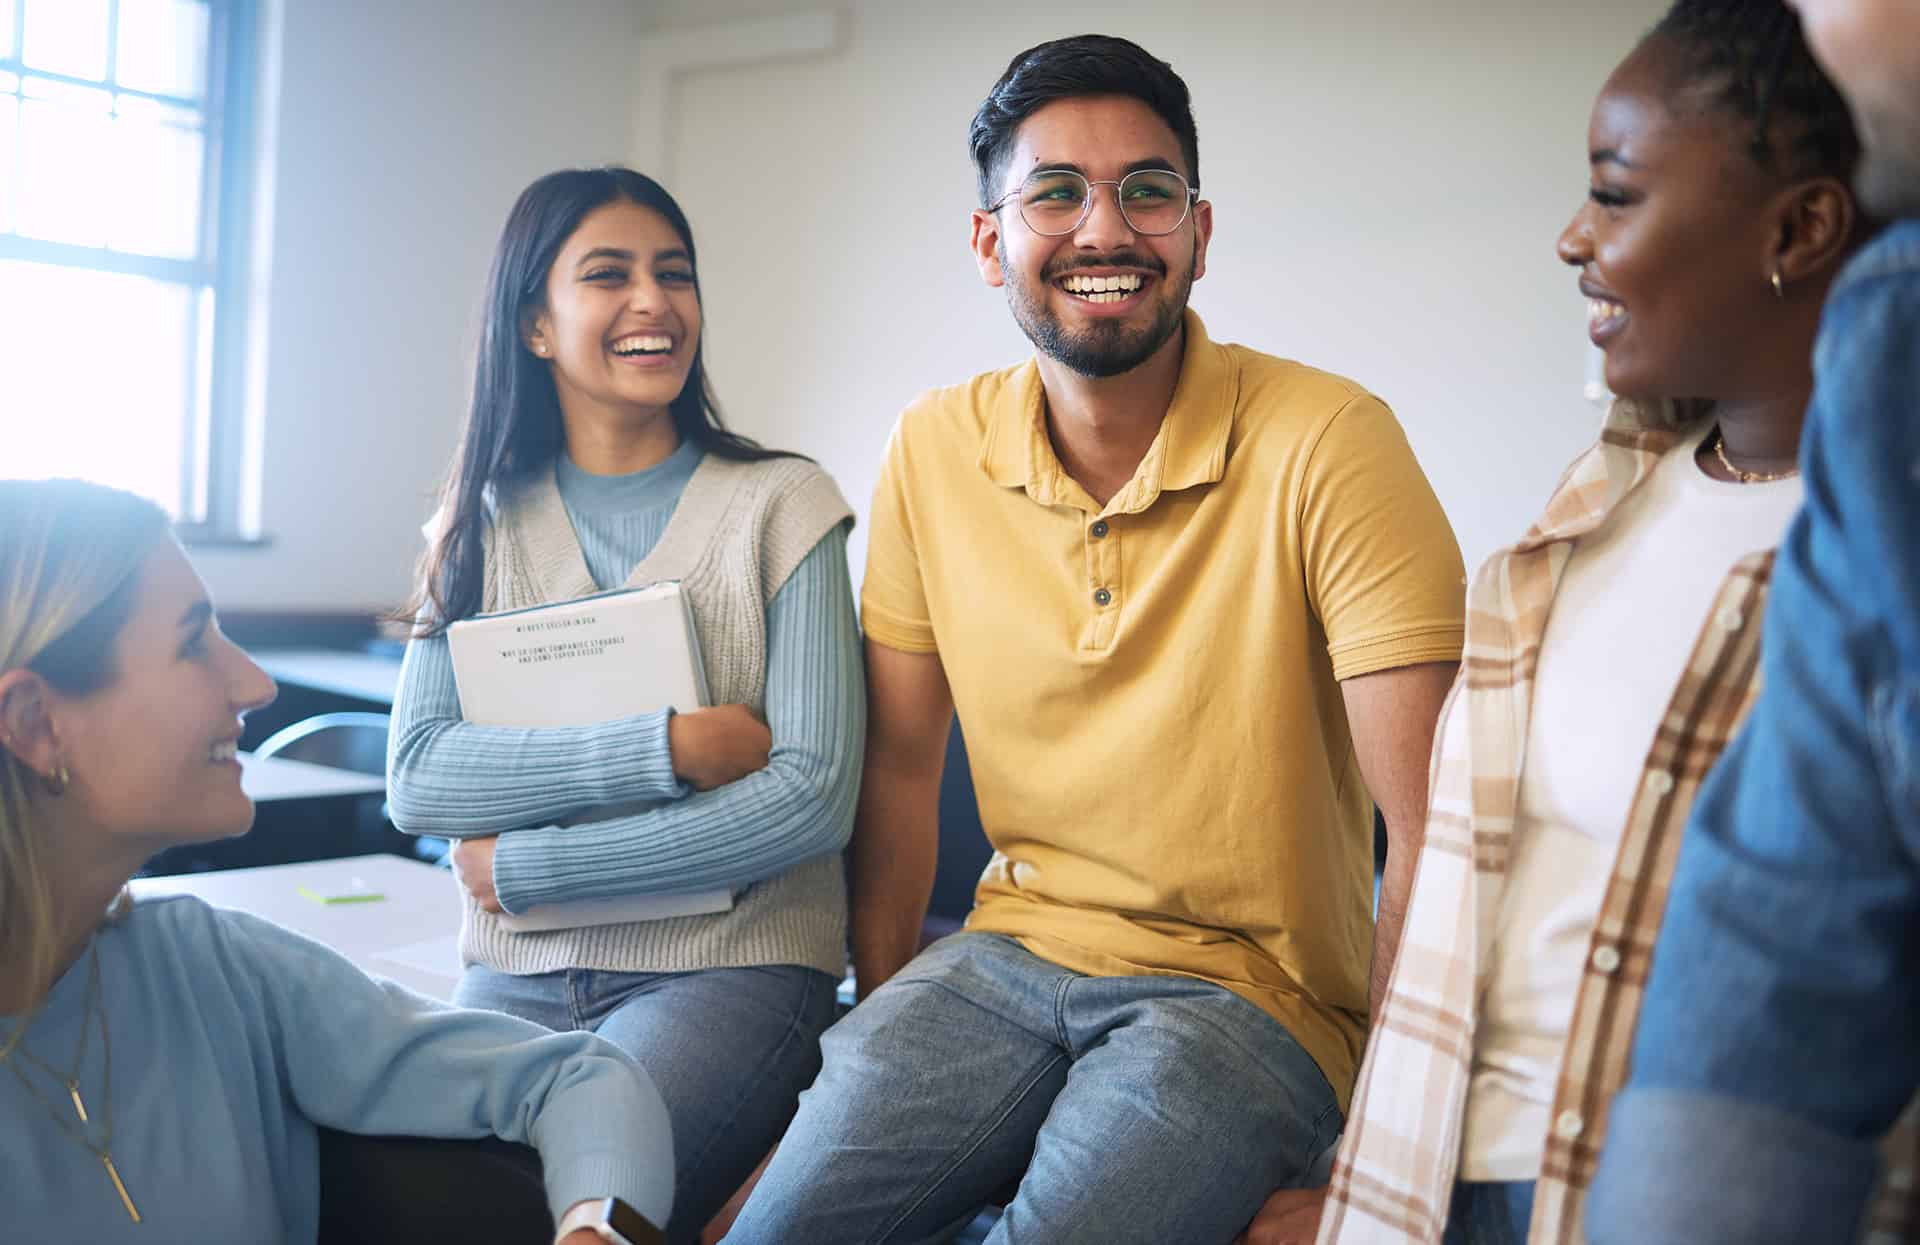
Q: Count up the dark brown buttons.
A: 2